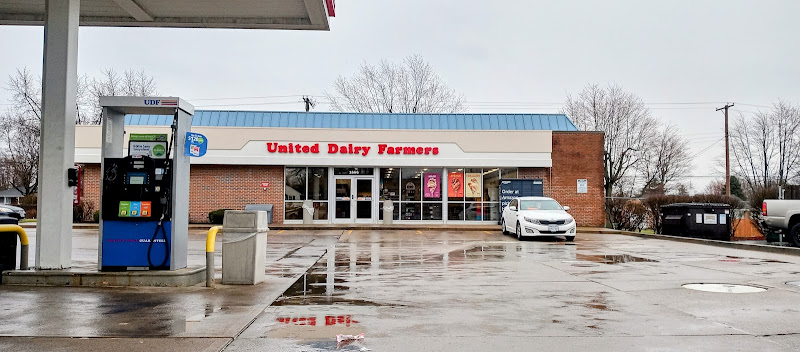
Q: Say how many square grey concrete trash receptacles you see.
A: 1